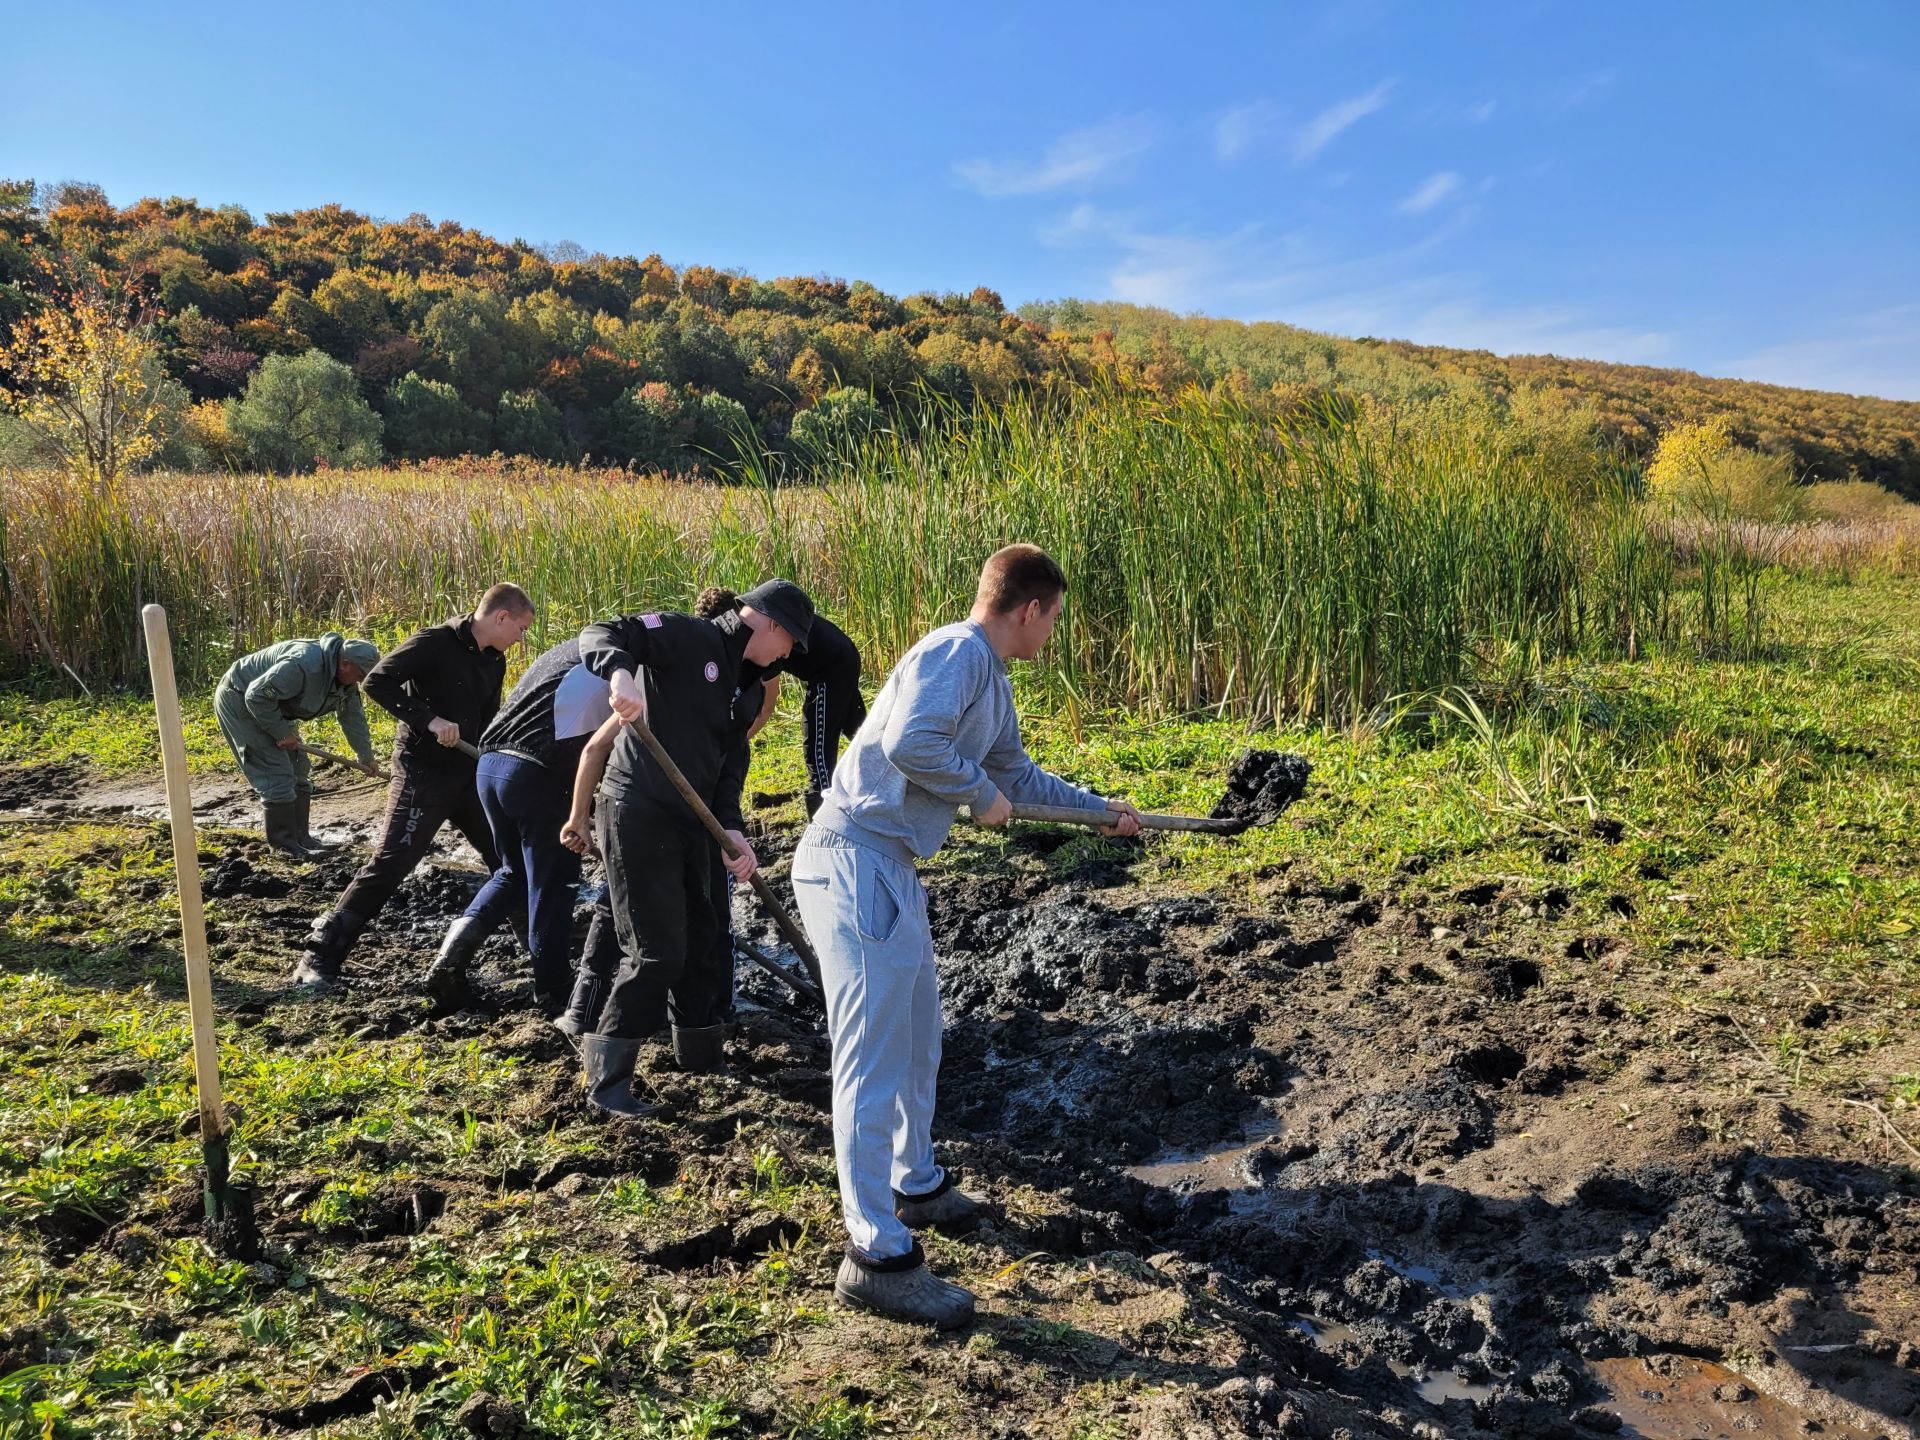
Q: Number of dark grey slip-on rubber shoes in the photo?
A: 2